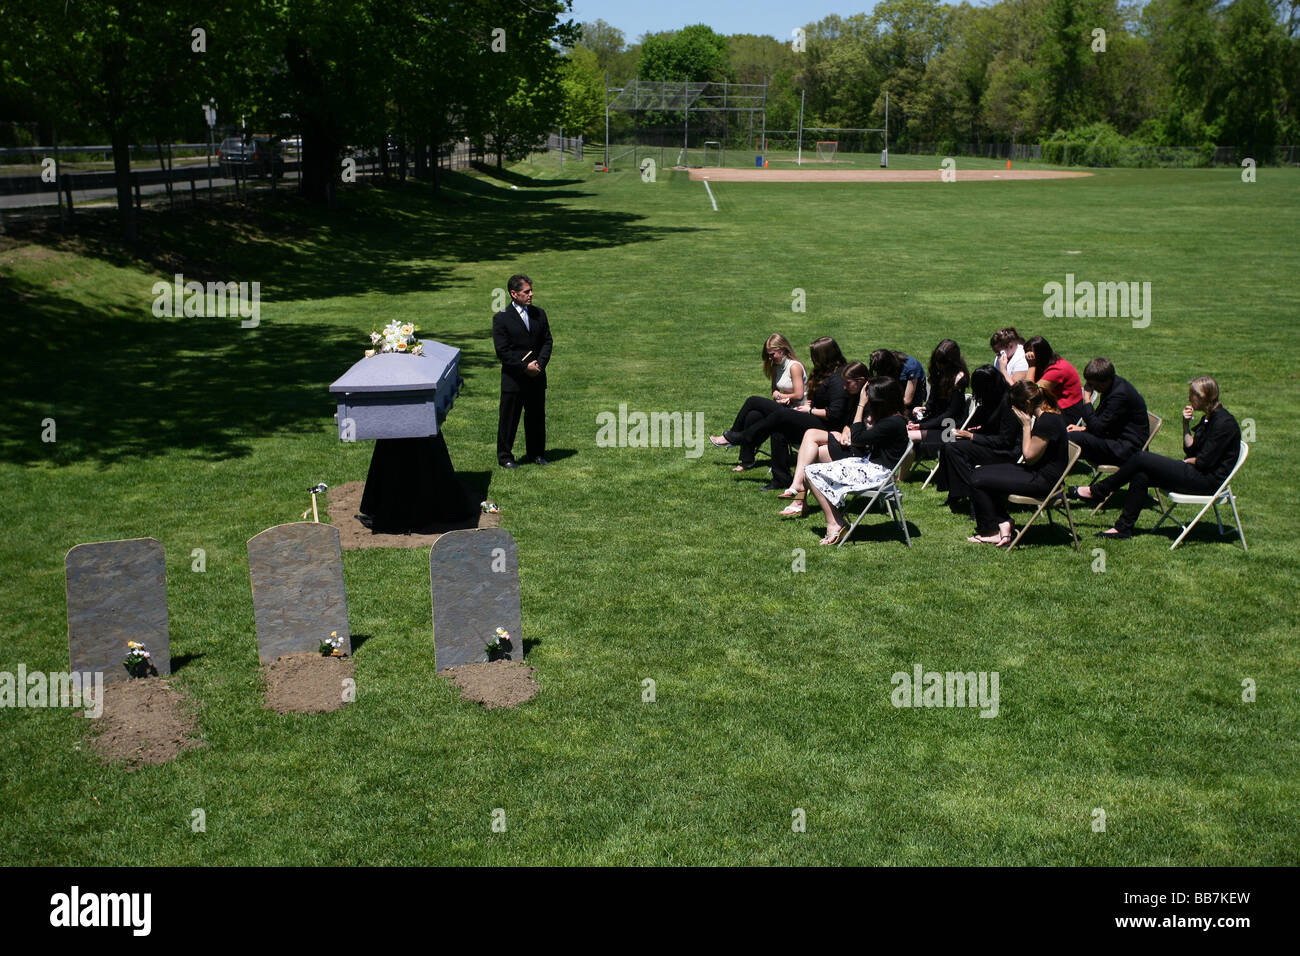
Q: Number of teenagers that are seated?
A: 12